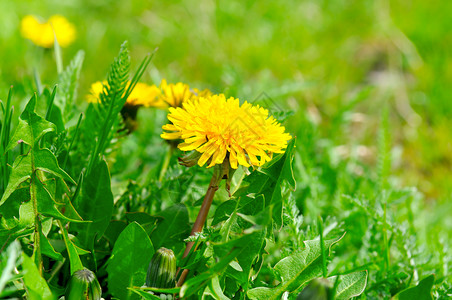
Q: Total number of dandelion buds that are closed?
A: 2